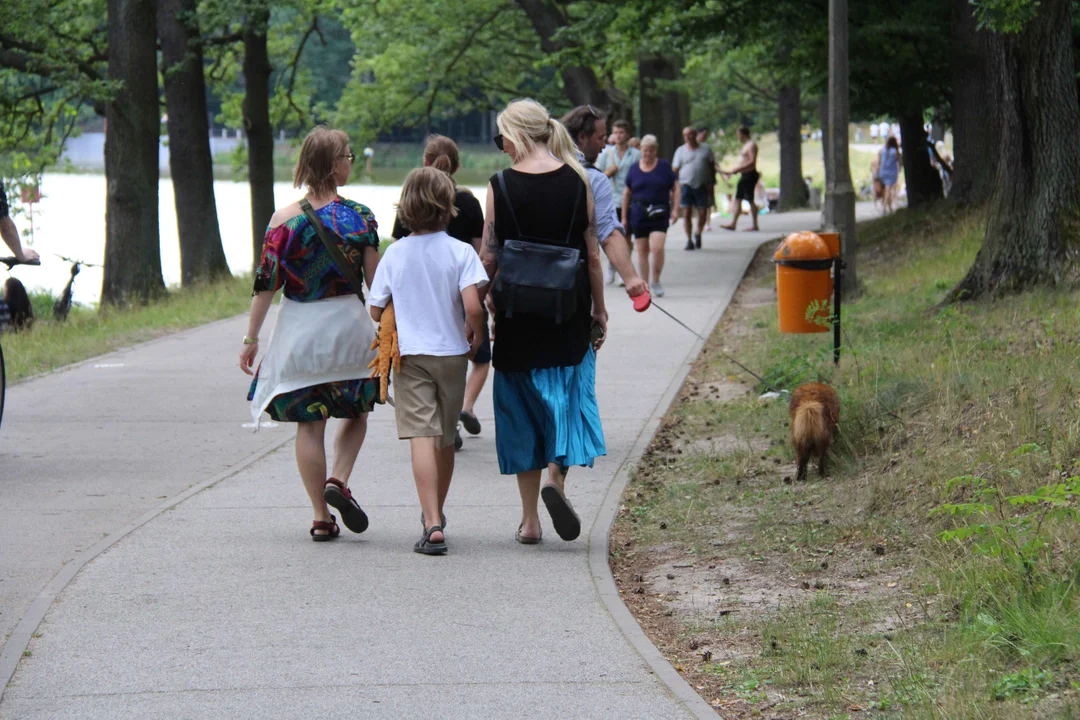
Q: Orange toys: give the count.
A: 1